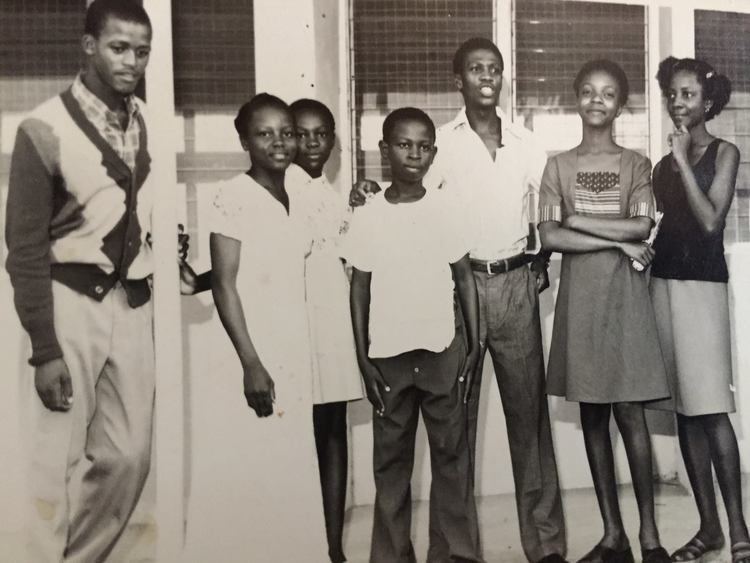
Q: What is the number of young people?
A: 7